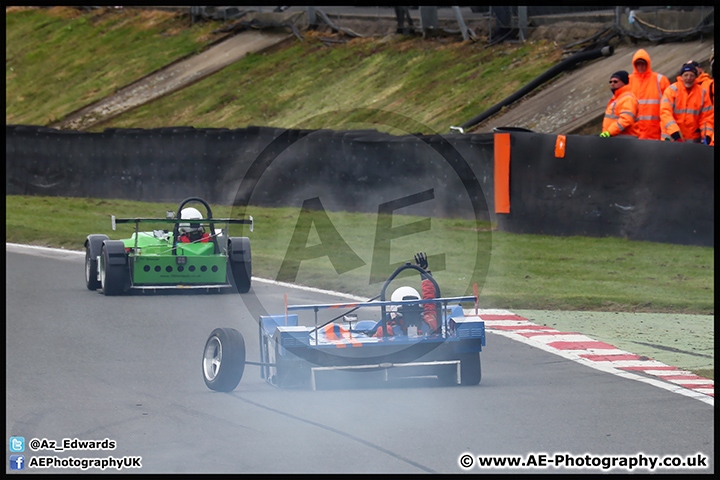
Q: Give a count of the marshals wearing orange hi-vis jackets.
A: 4